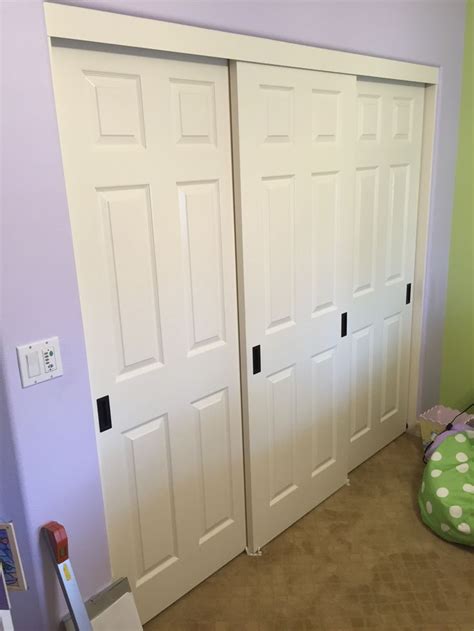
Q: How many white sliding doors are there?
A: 3